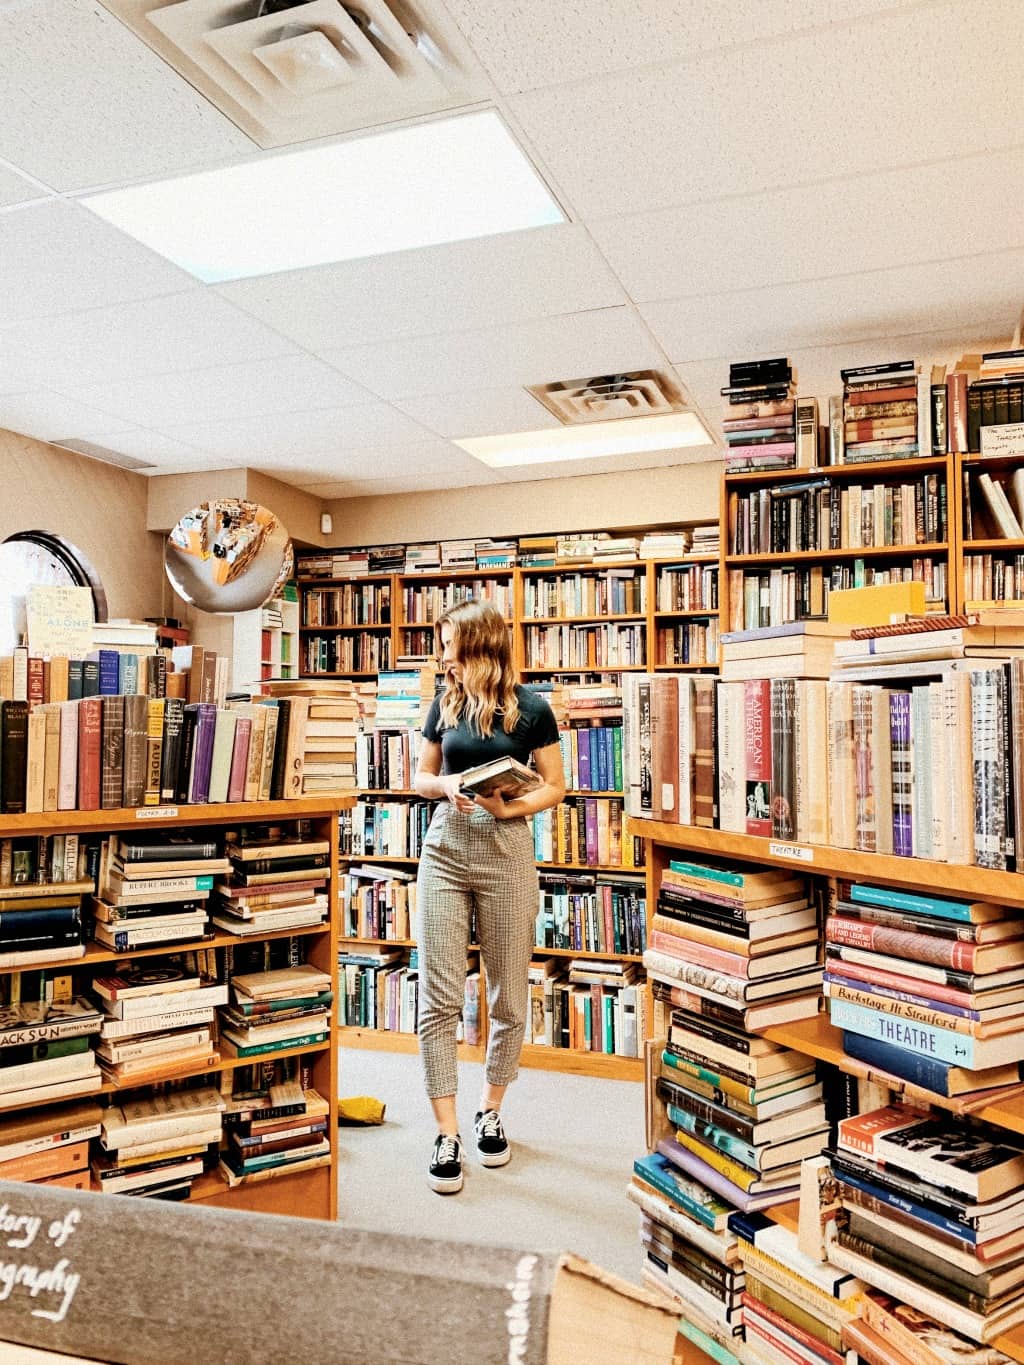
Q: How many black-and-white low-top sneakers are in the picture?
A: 2